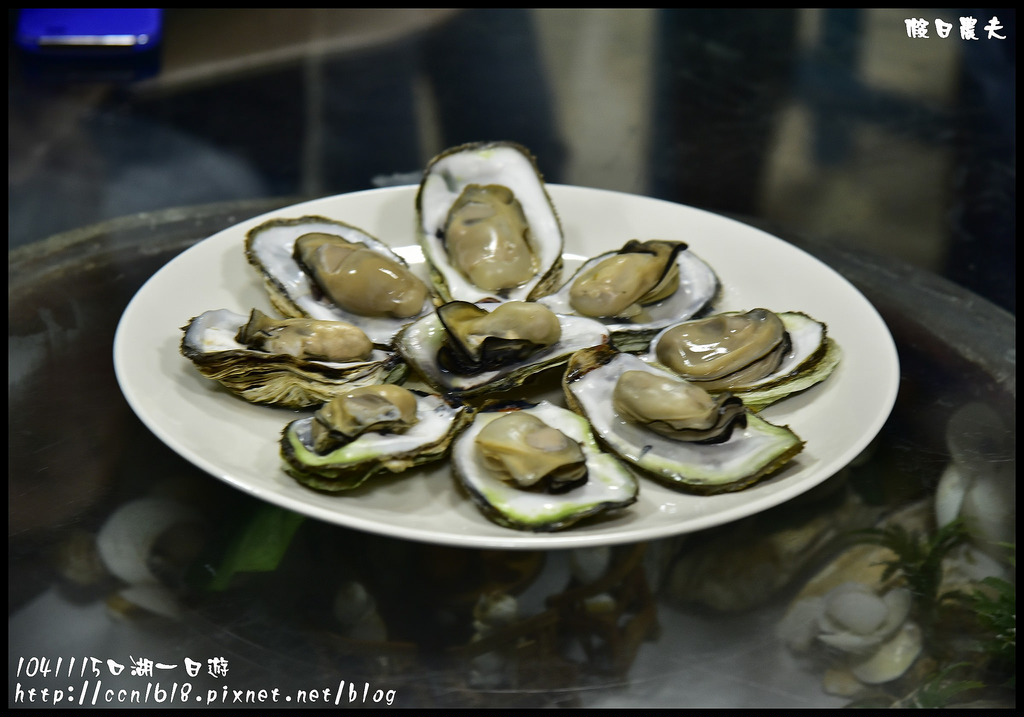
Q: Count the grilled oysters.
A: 9